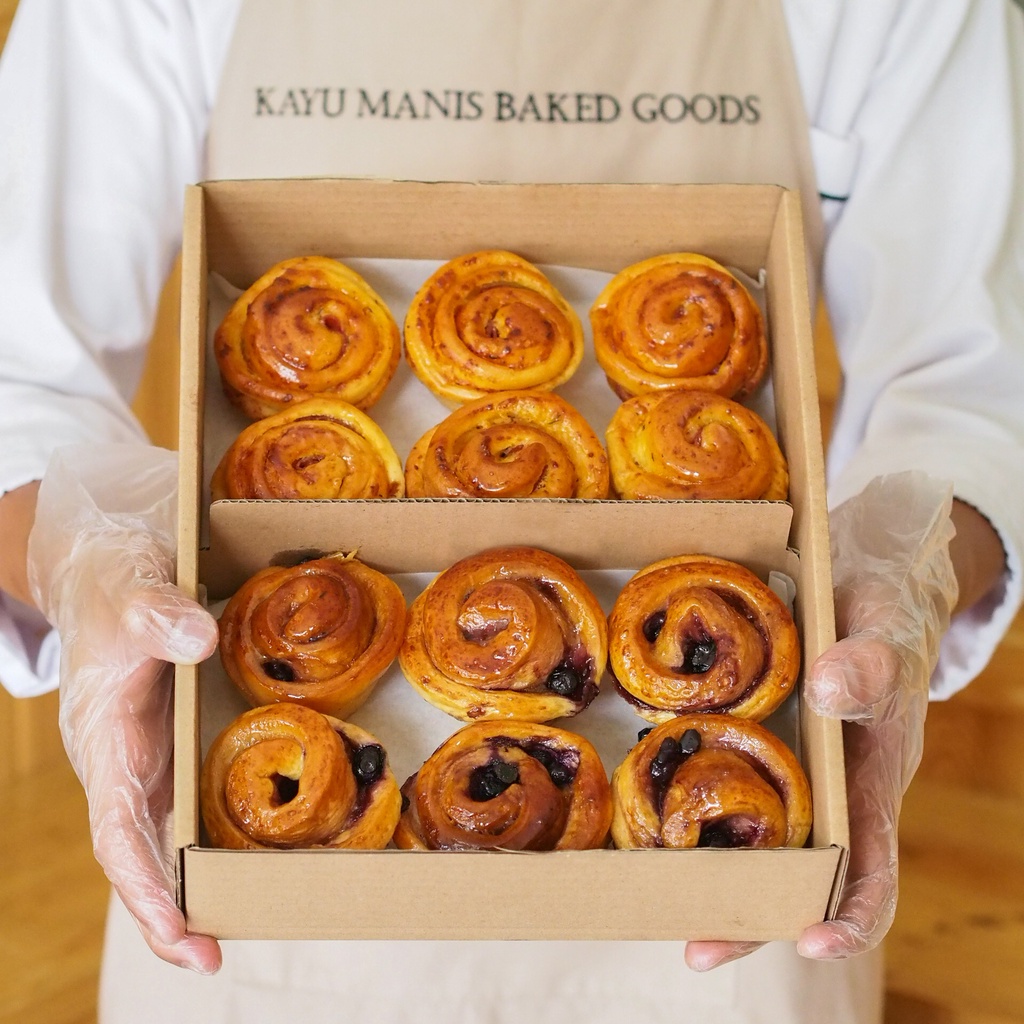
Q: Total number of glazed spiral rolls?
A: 12